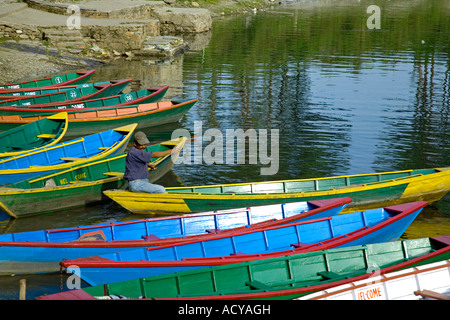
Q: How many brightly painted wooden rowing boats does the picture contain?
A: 13